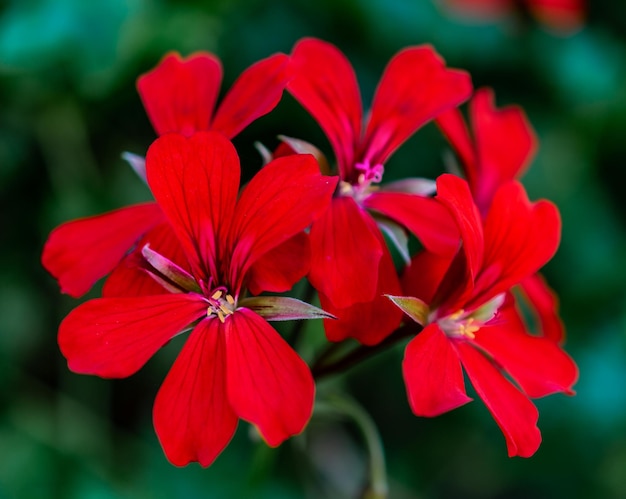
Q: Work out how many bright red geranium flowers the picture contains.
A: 5